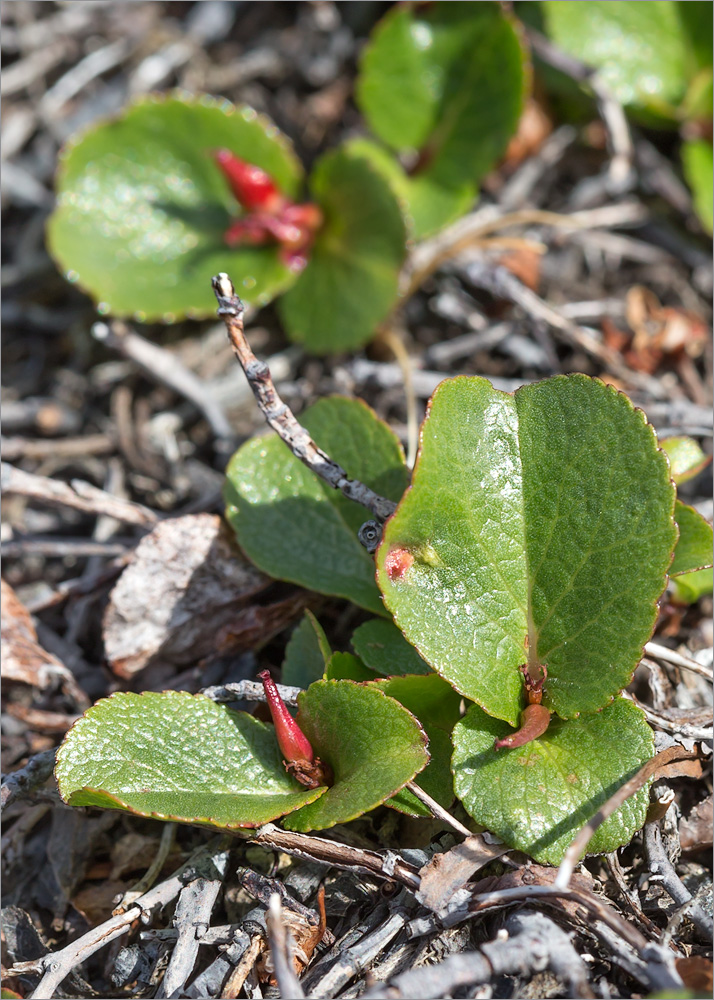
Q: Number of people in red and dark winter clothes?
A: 0